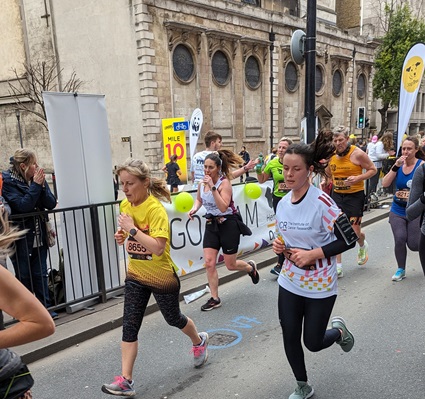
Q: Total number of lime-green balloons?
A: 2